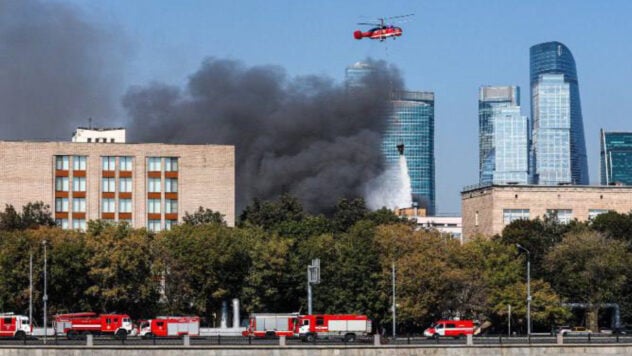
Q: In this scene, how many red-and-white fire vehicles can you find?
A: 6